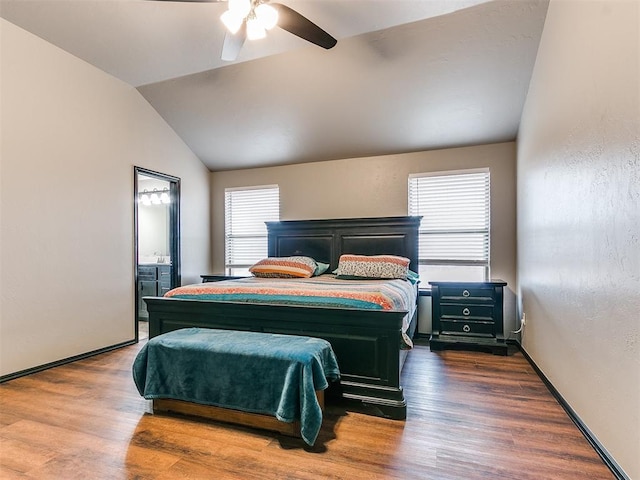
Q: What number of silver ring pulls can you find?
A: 3